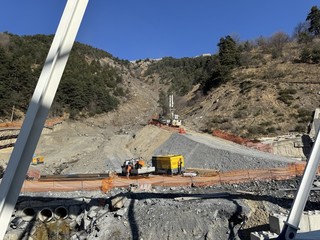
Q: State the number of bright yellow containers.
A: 1